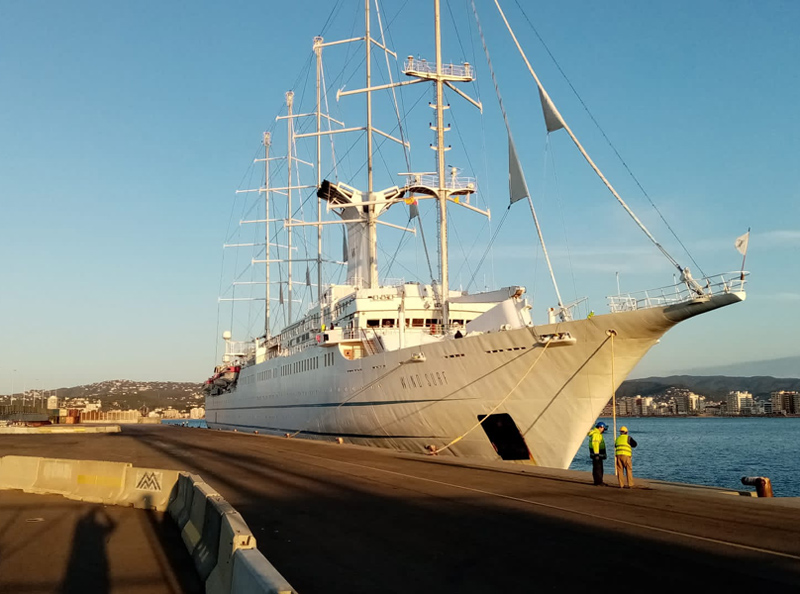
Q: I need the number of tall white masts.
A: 5